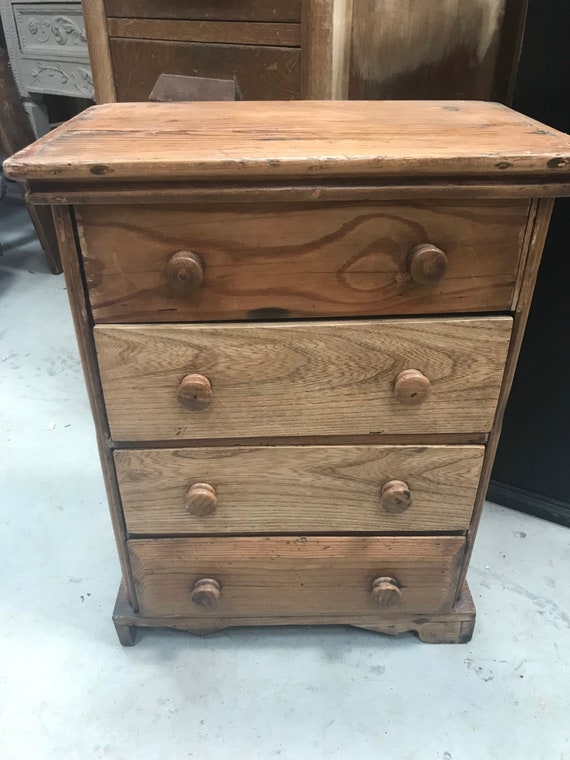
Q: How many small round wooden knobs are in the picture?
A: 8